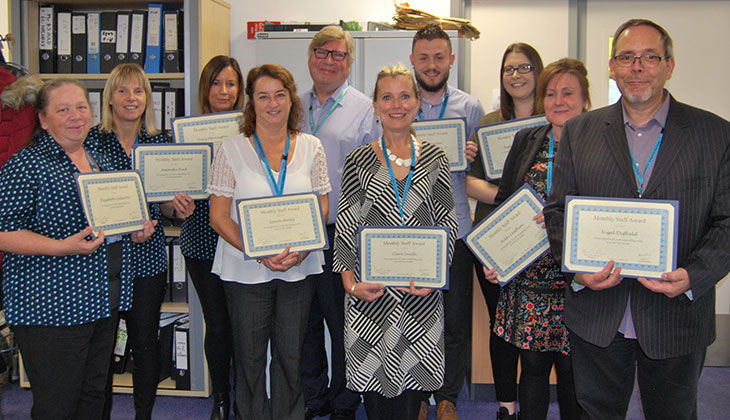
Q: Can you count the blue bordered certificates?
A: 9